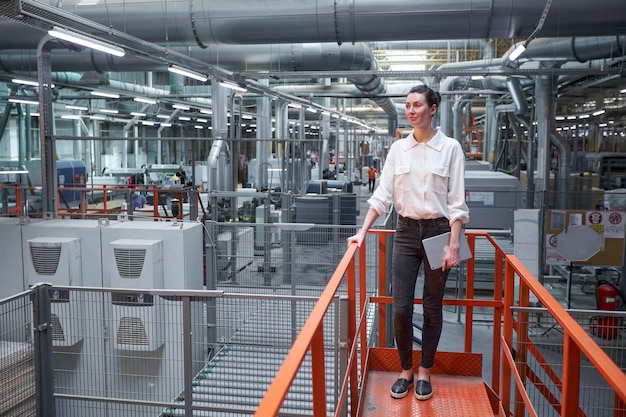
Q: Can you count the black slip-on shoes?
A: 2